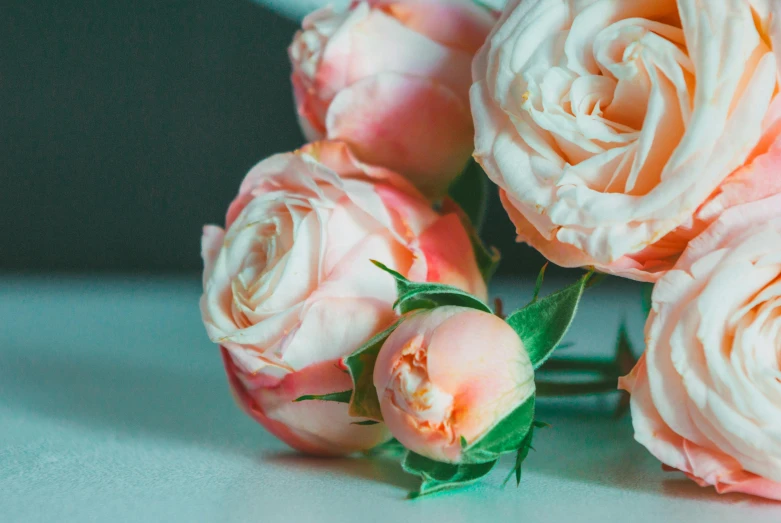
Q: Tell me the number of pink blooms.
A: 5